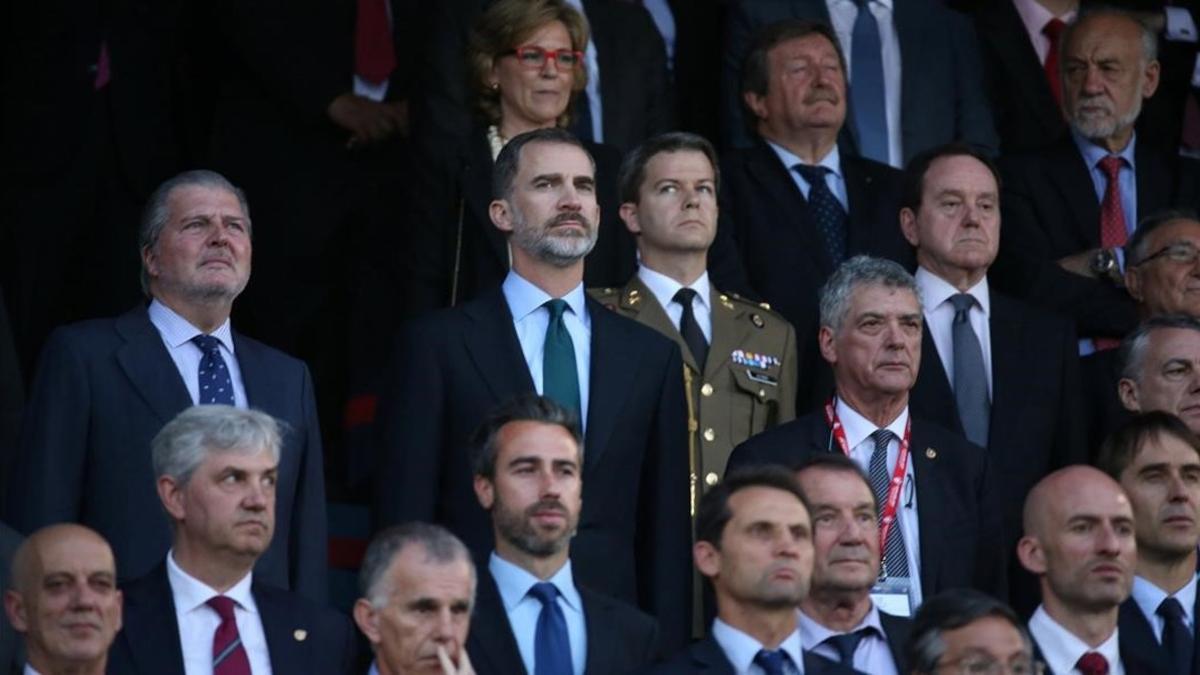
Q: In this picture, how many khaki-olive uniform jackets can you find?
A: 1